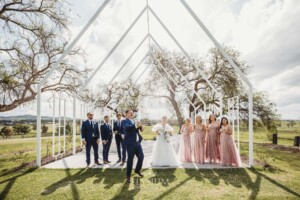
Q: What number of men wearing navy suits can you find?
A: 4